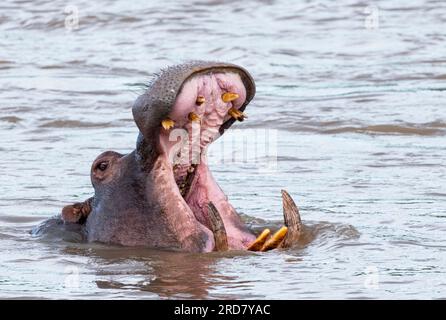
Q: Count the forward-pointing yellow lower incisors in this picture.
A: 2